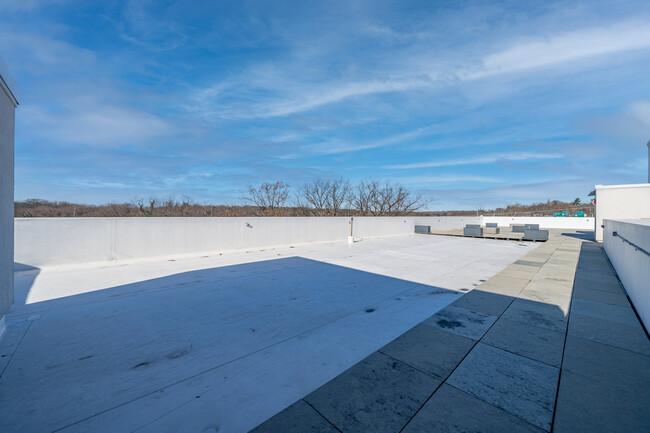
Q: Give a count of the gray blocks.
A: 7